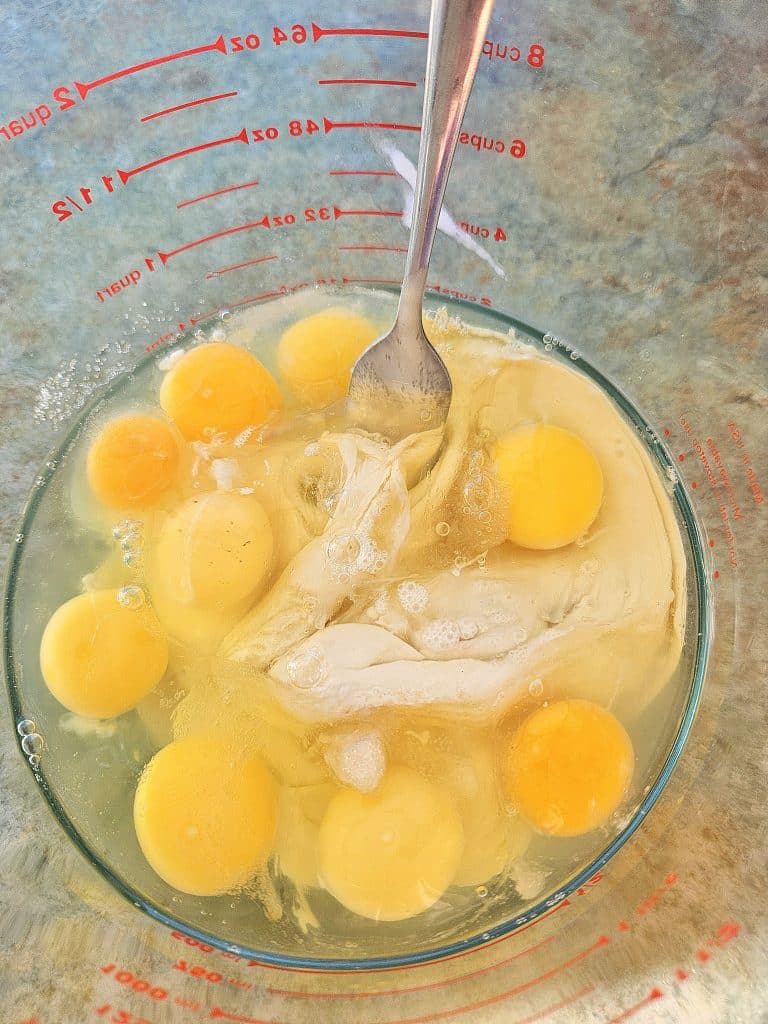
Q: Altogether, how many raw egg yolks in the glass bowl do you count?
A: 9